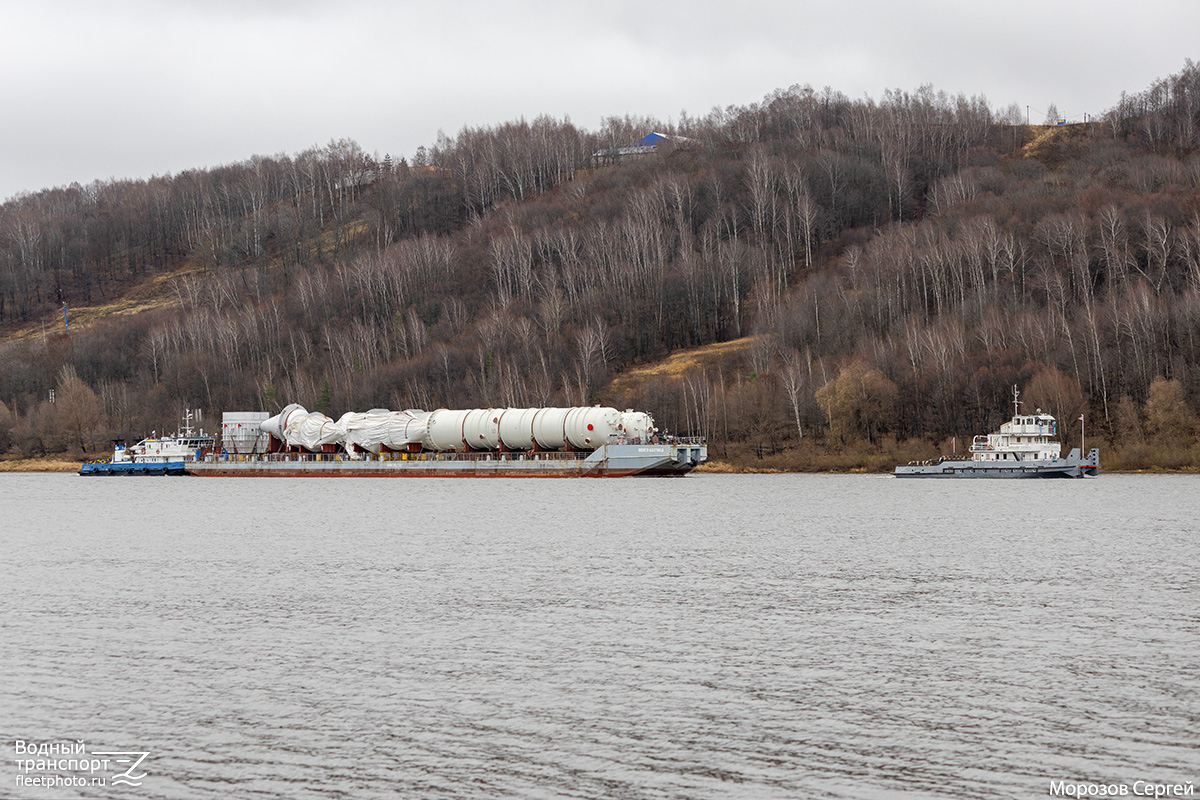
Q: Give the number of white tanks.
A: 2